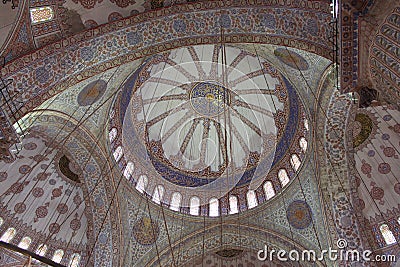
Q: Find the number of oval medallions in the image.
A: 4